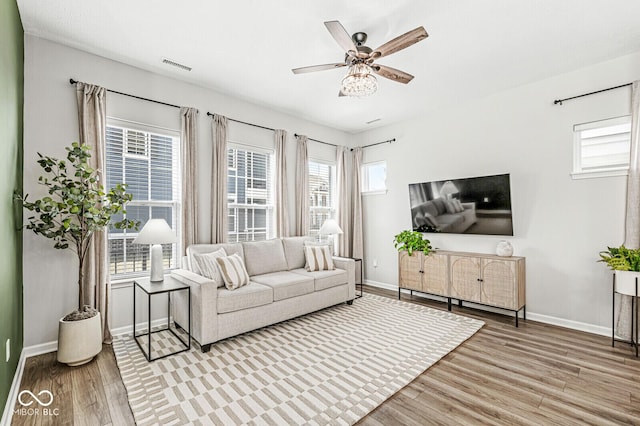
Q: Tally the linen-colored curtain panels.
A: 8